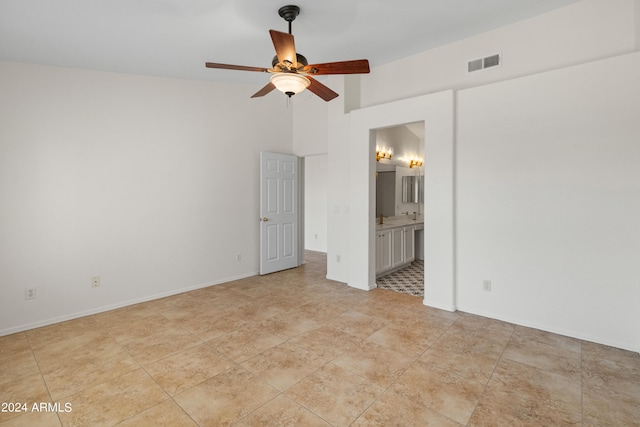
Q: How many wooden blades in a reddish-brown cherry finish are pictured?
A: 5